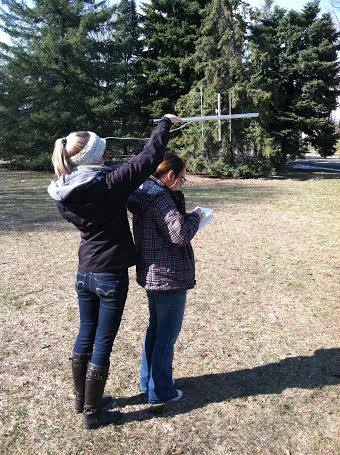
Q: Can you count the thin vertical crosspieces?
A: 3